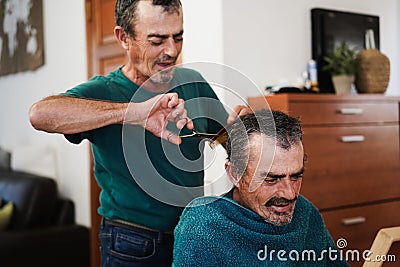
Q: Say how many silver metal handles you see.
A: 3